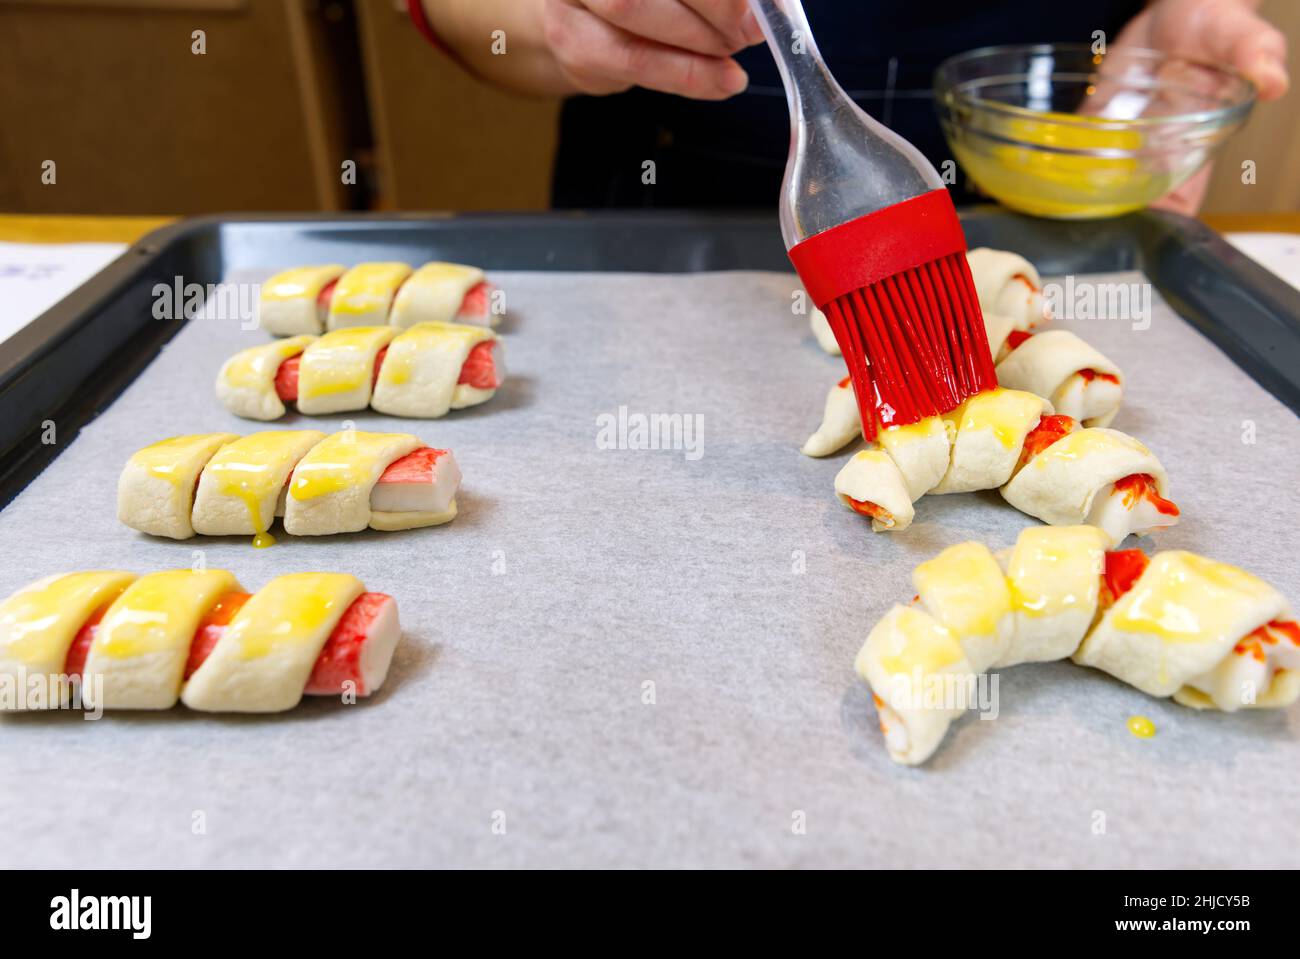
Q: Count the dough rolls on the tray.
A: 8